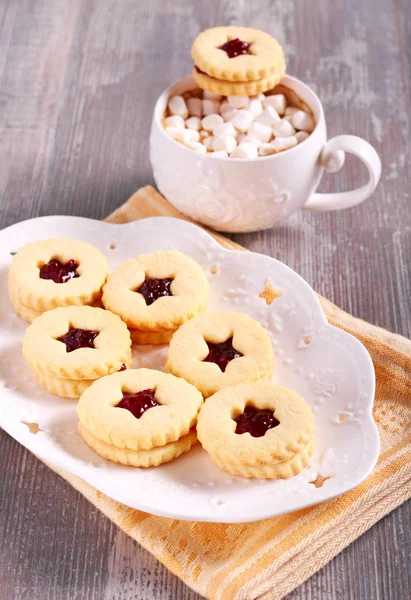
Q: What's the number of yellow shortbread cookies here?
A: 7